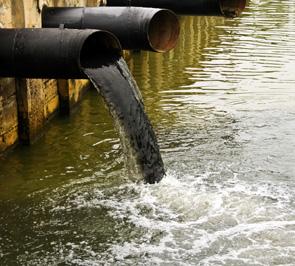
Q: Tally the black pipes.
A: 3